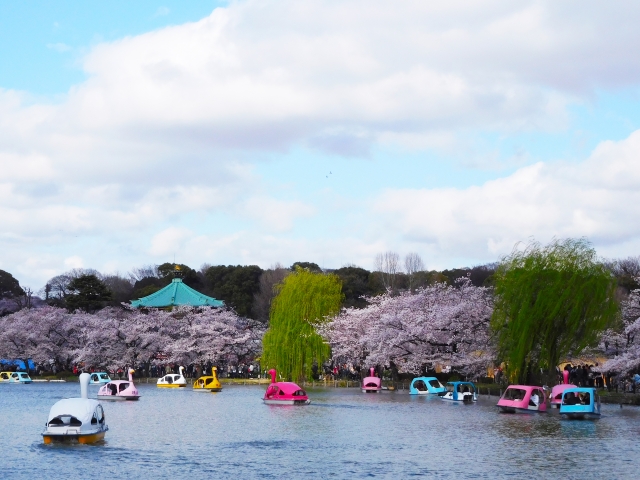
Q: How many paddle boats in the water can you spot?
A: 14